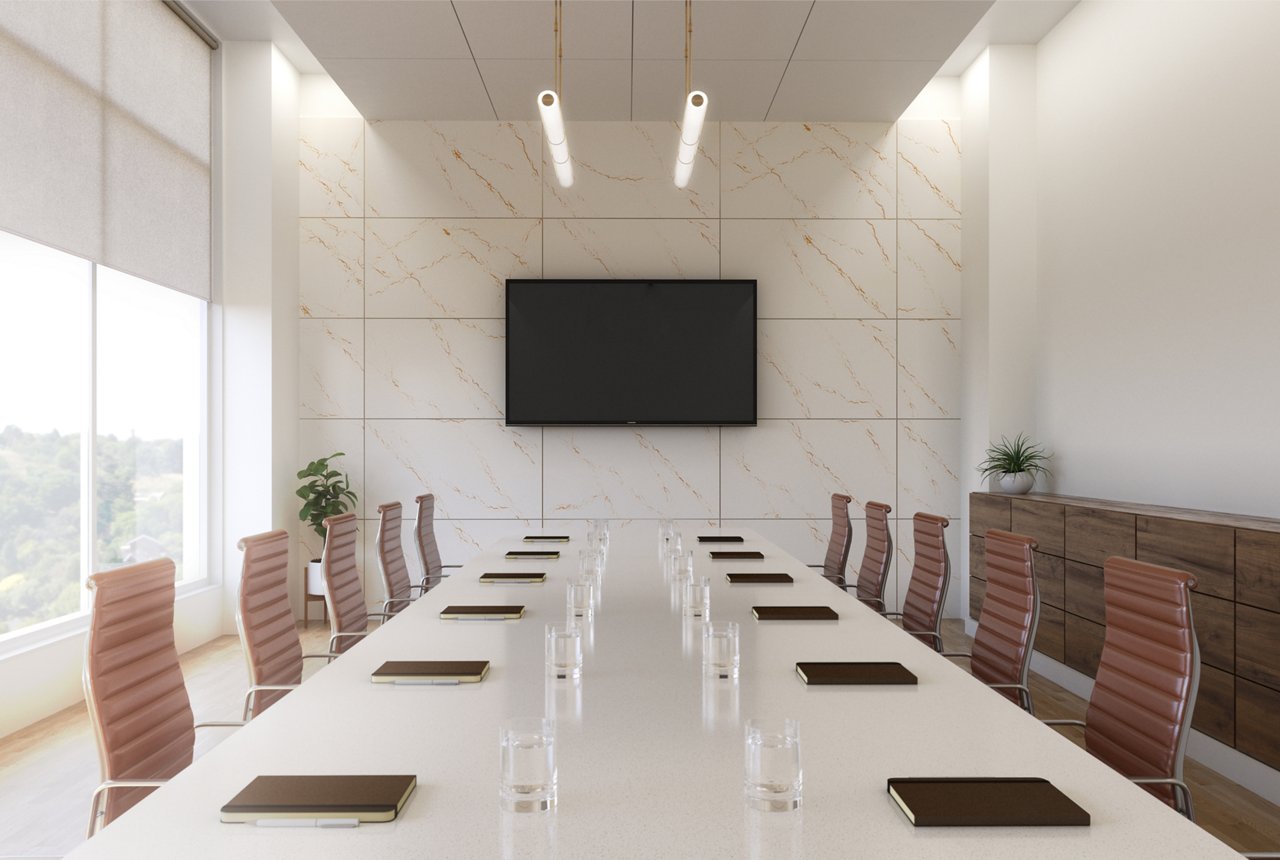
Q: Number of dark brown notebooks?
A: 12